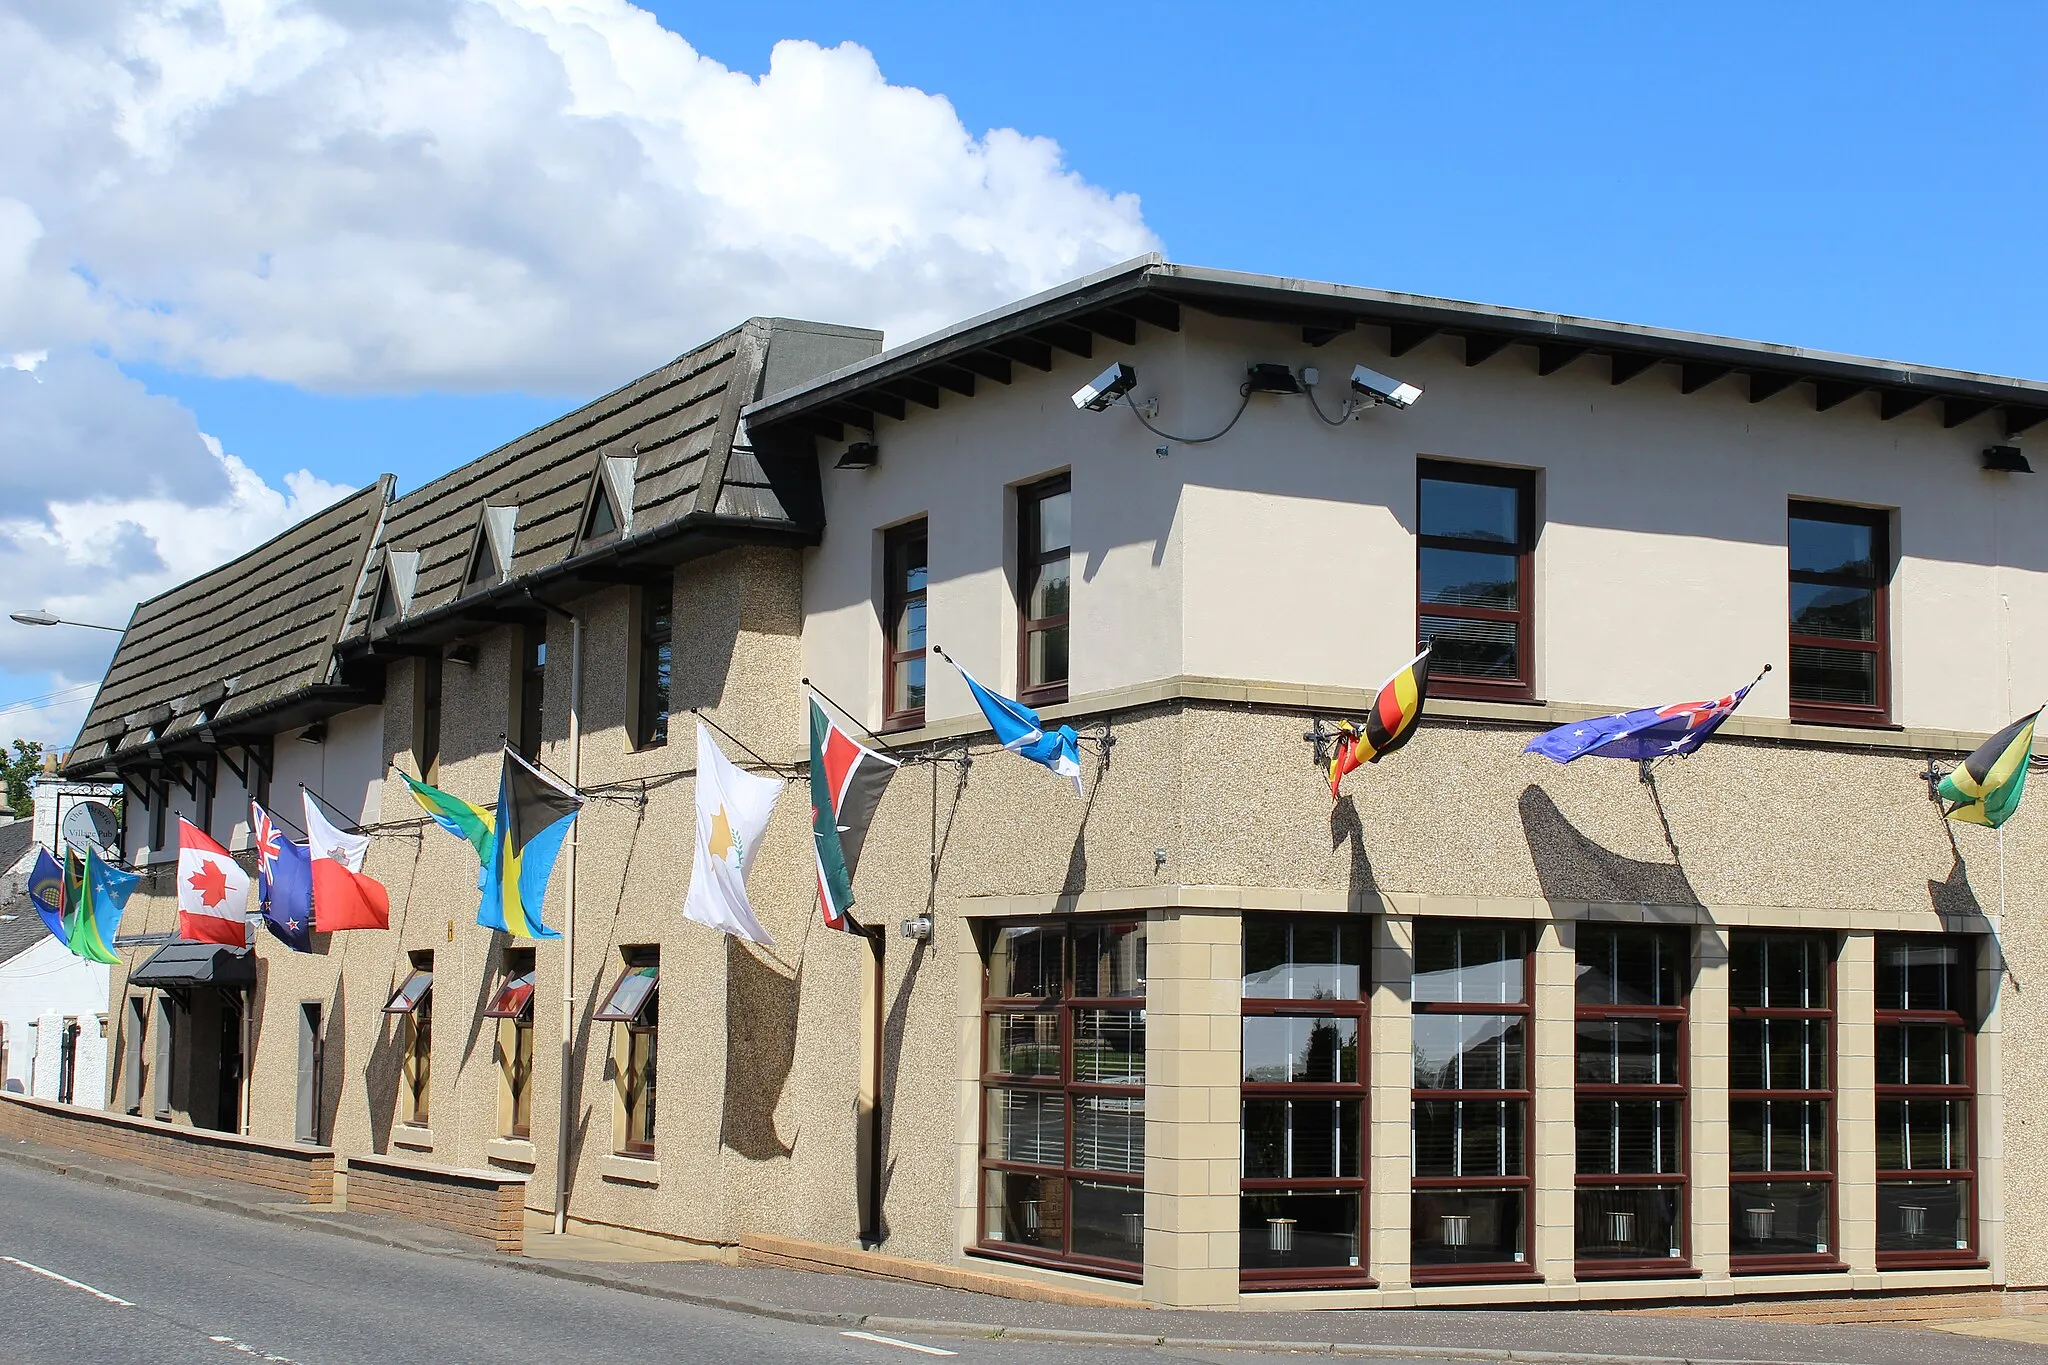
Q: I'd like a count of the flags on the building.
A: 14